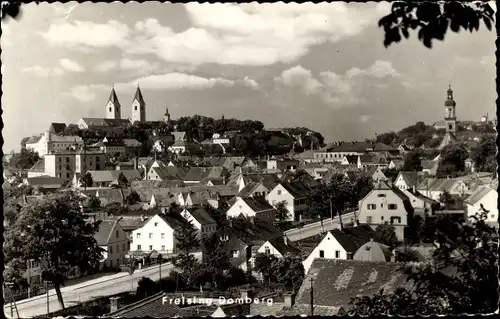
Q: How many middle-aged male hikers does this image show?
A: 0